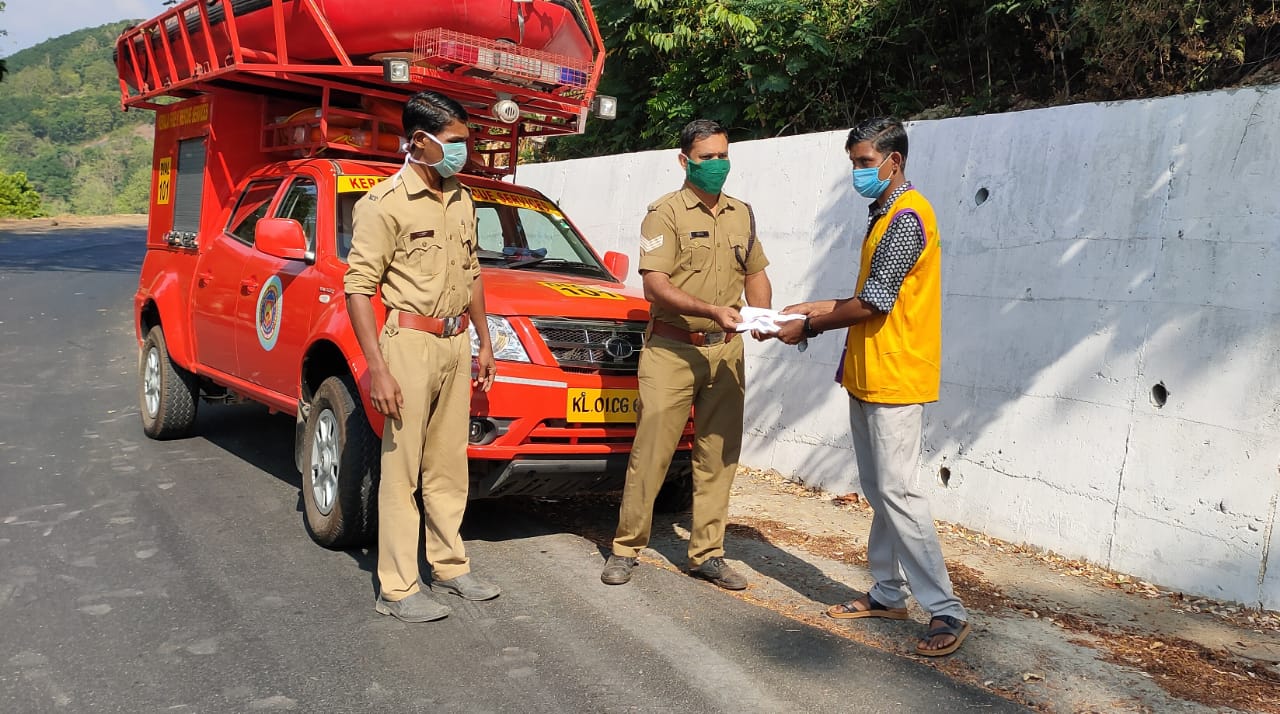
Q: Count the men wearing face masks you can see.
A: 3